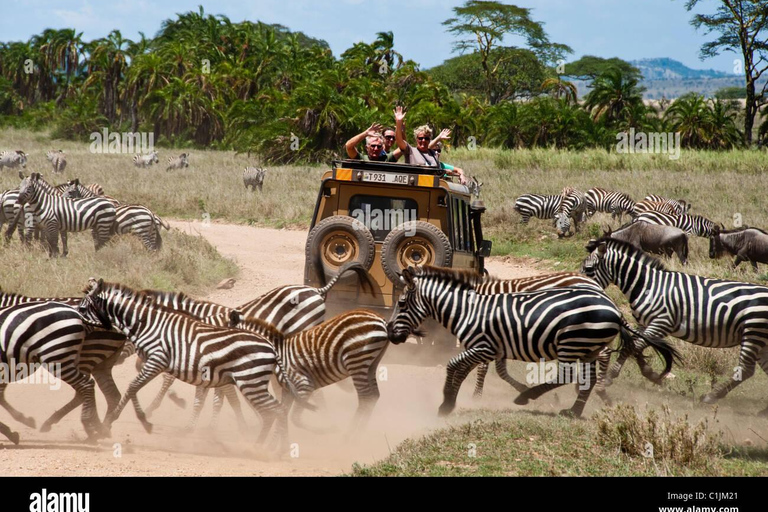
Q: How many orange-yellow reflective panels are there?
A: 2